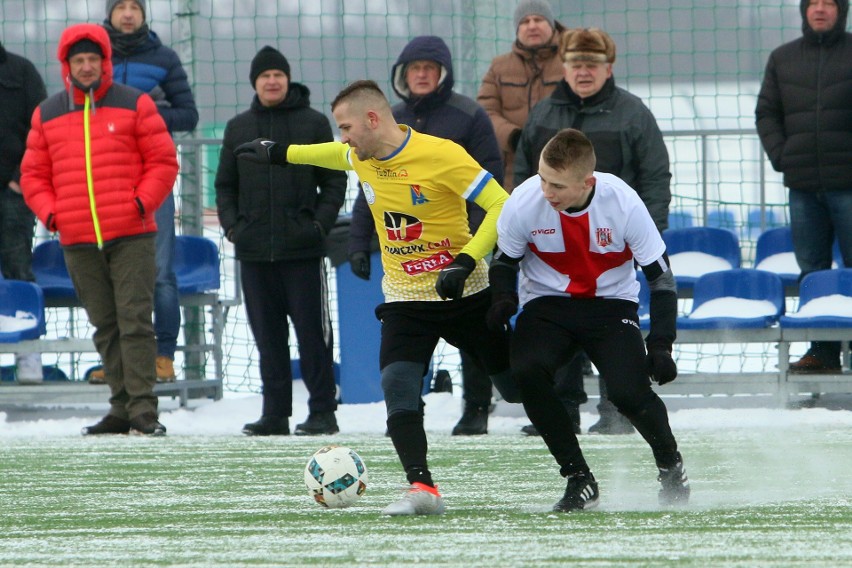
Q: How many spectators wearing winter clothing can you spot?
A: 8